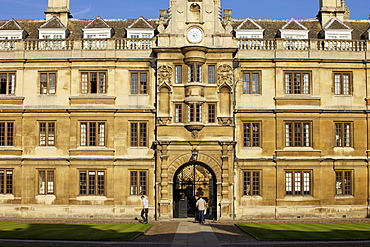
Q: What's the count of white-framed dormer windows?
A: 7